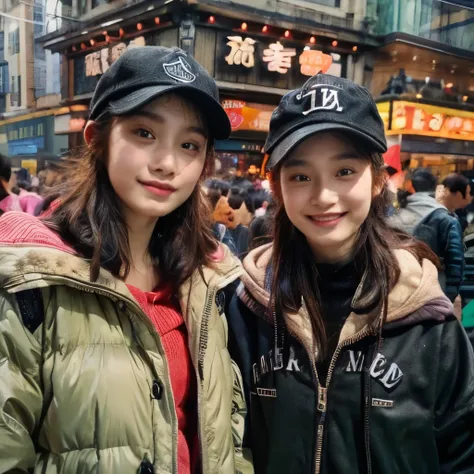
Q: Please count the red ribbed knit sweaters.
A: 1